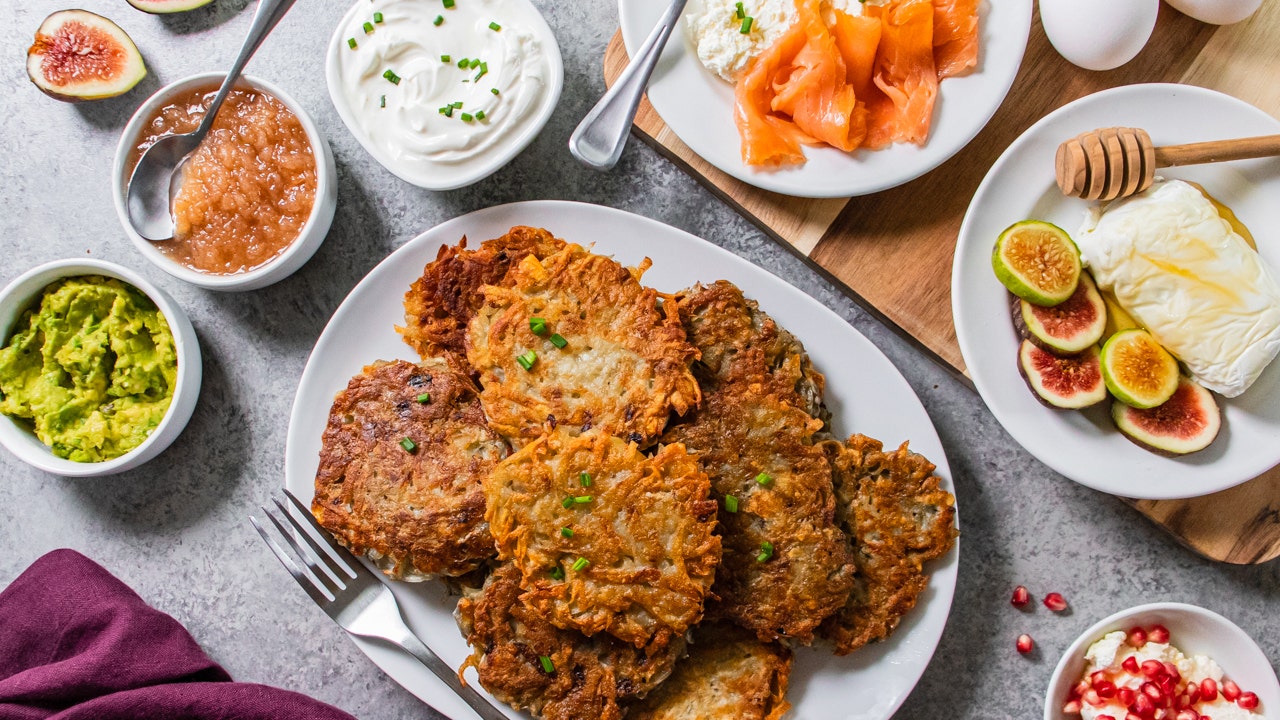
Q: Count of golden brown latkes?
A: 9